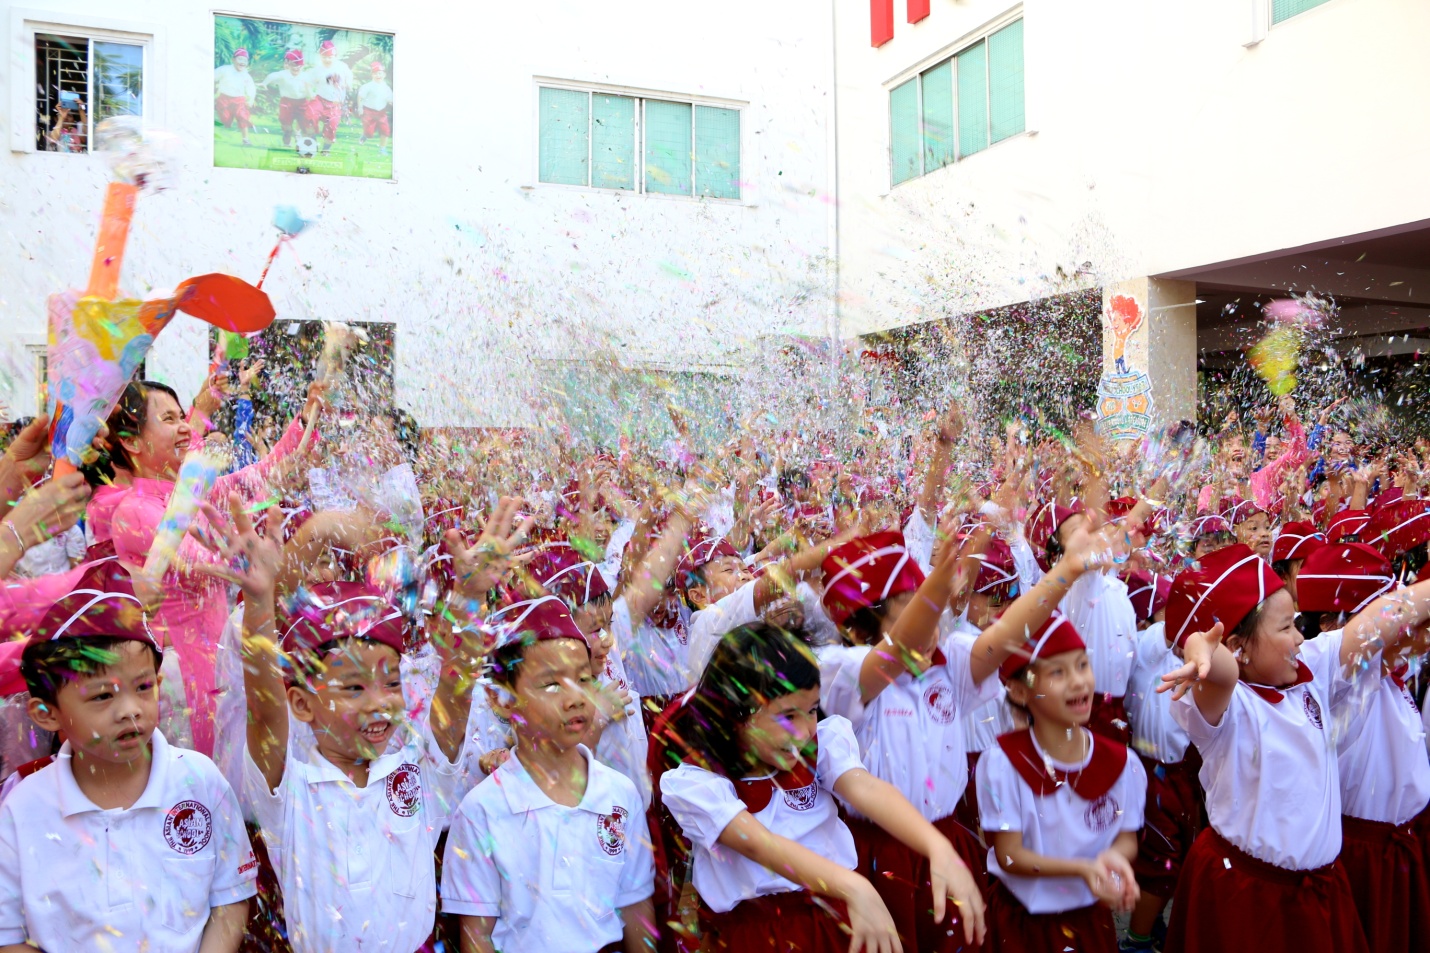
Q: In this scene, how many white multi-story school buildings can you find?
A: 1